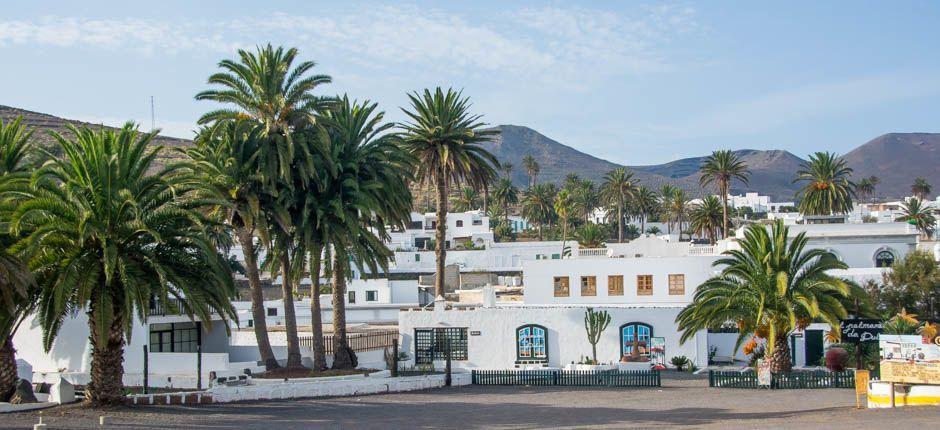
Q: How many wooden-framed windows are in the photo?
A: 5